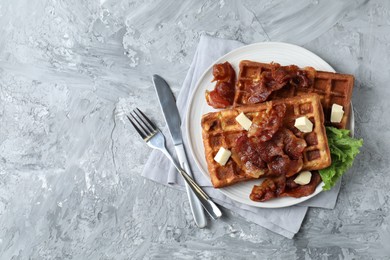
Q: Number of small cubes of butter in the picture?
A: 5